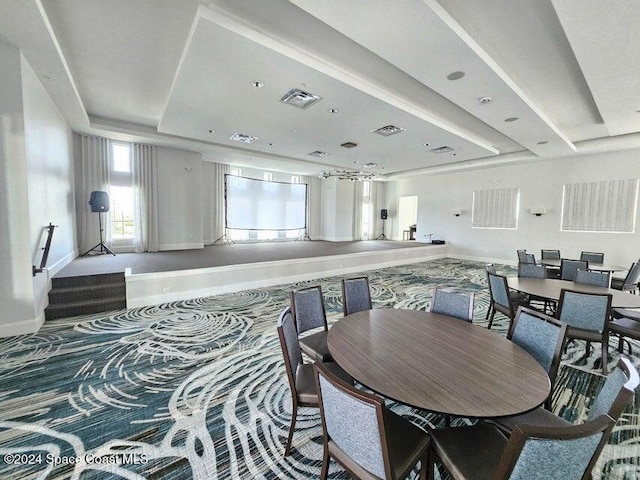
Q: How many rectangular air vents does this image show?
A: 6